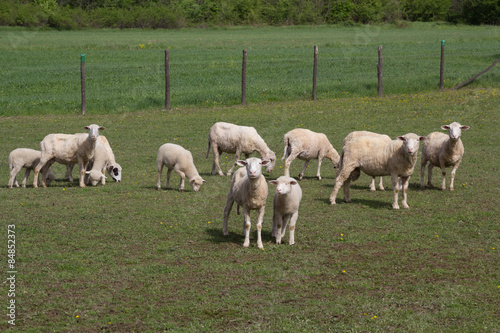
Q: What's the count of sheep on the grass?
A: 12